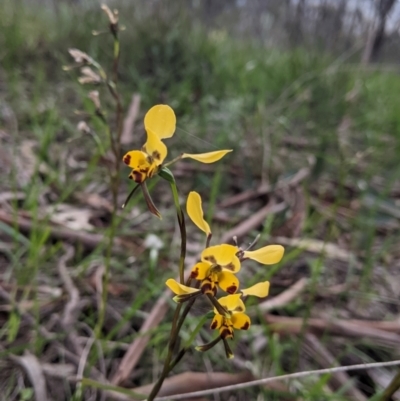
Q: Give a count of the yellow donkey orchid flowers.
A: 3